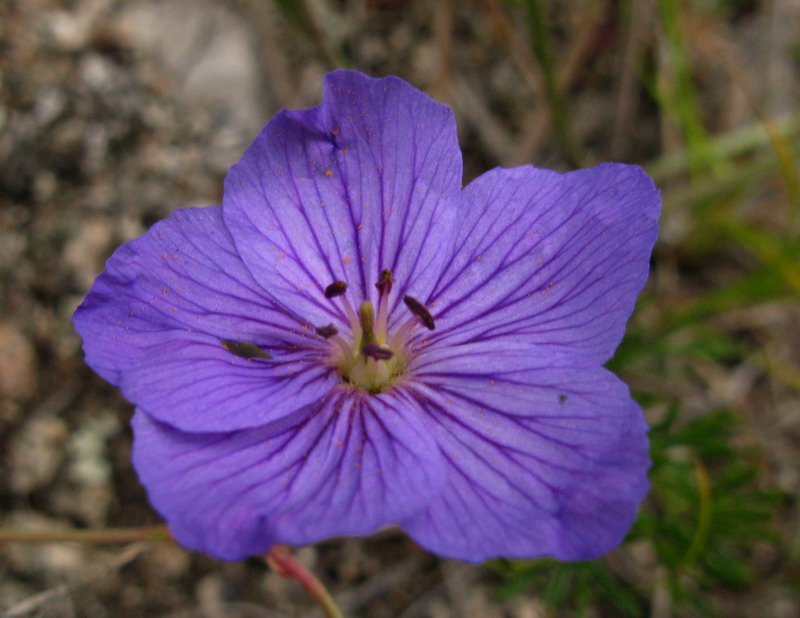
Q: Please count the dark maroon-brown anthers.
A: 5